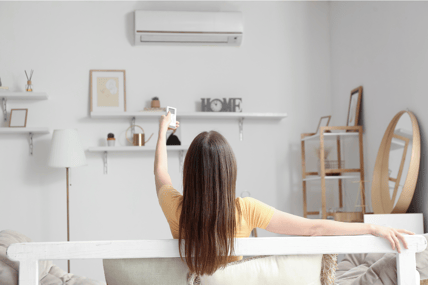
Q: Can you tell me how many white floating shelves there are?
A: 4